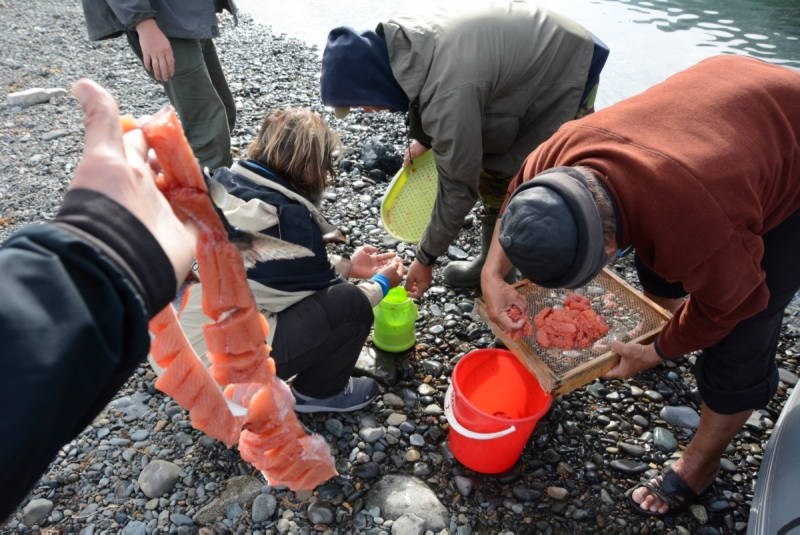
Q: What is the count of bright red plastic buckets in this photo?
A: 1